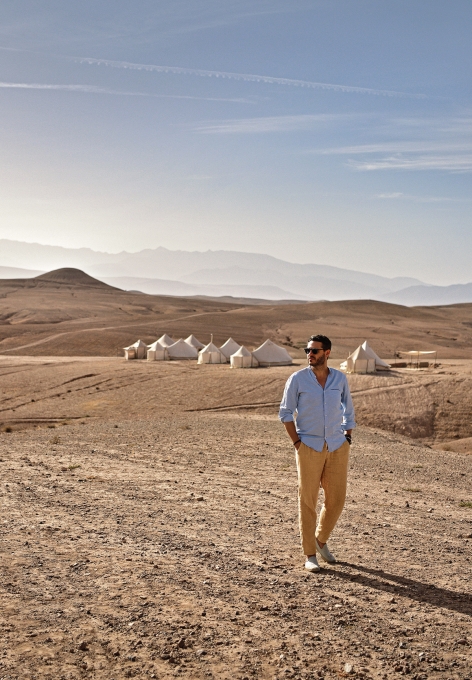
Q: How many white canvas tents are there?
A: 11